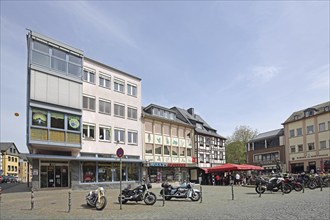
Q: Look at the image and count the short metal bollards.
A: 9